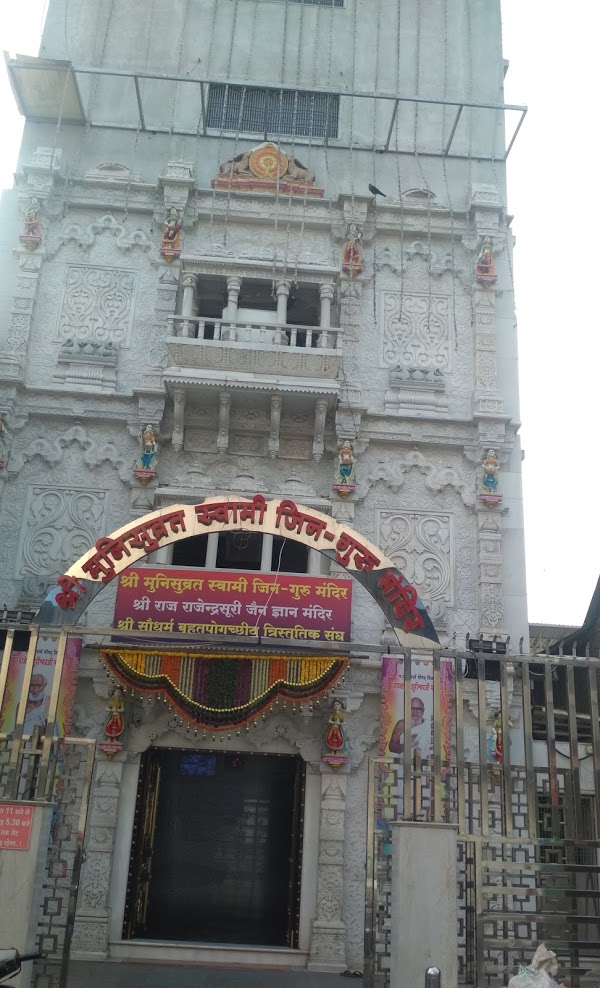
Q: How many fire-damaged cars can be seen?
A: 0